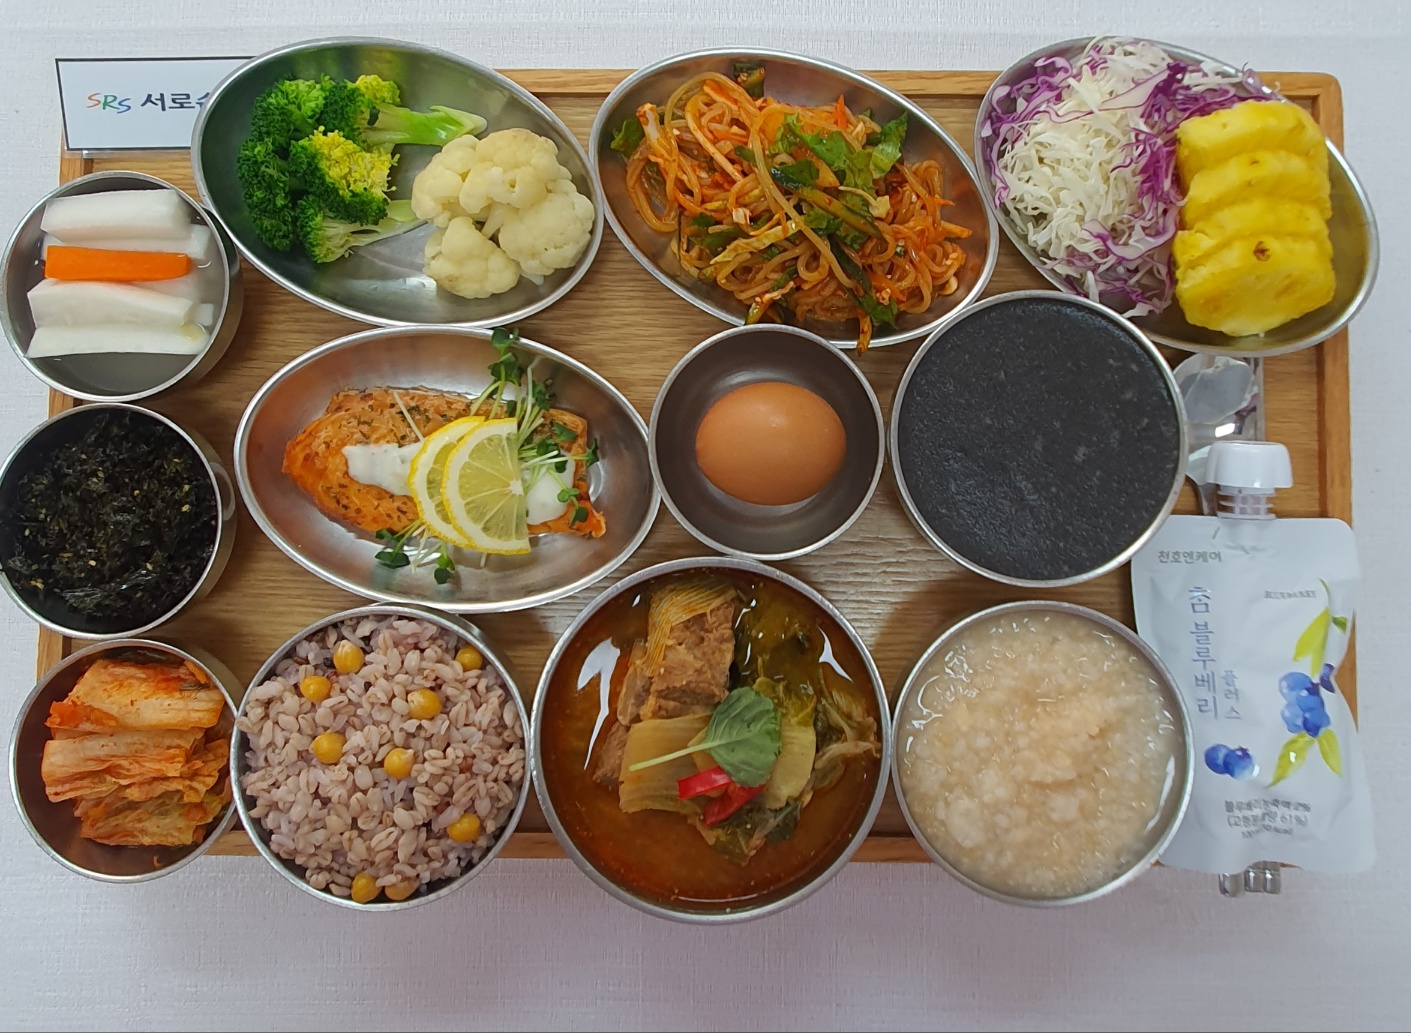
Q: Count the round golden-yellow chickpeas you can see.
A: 9